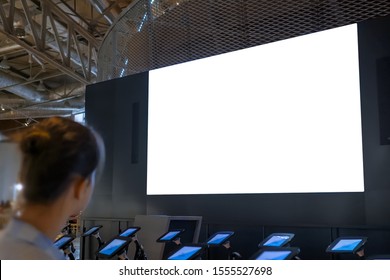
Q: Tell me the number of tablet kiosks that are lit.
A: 10